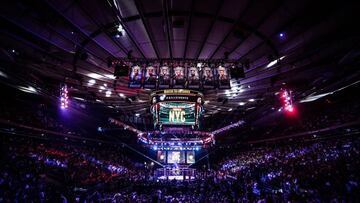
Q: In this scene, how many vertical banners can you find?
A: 7